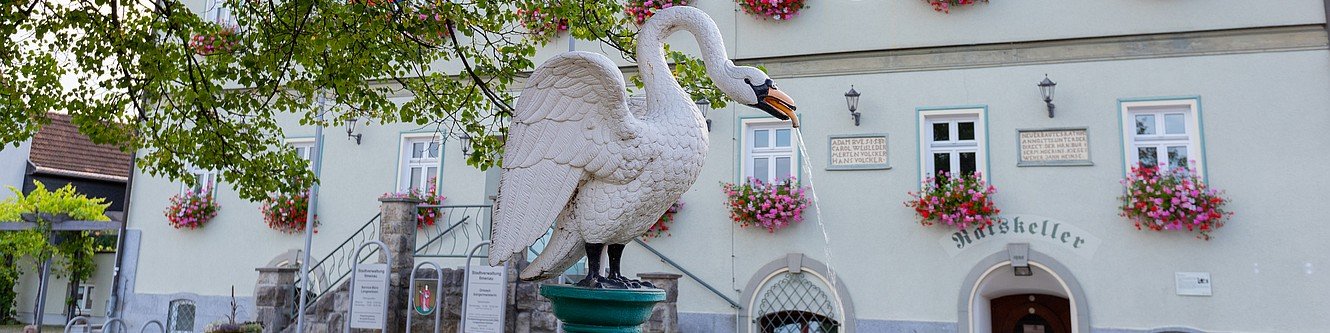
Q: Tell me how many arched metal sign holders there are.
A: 3